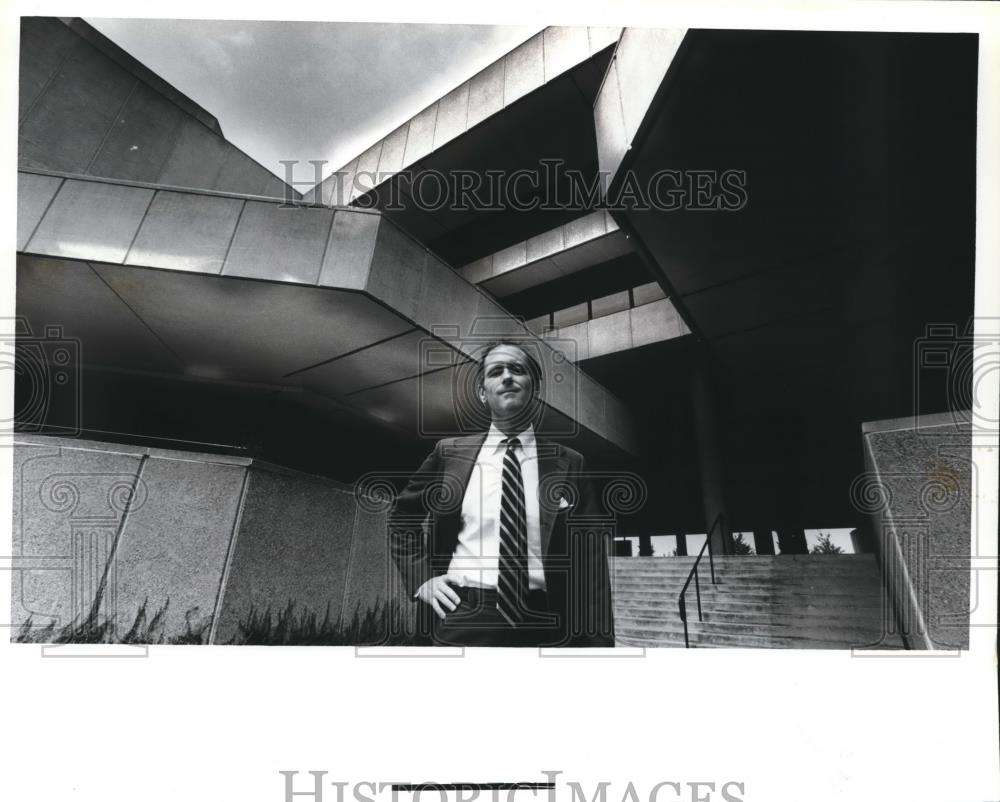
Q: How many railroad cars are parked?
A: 0